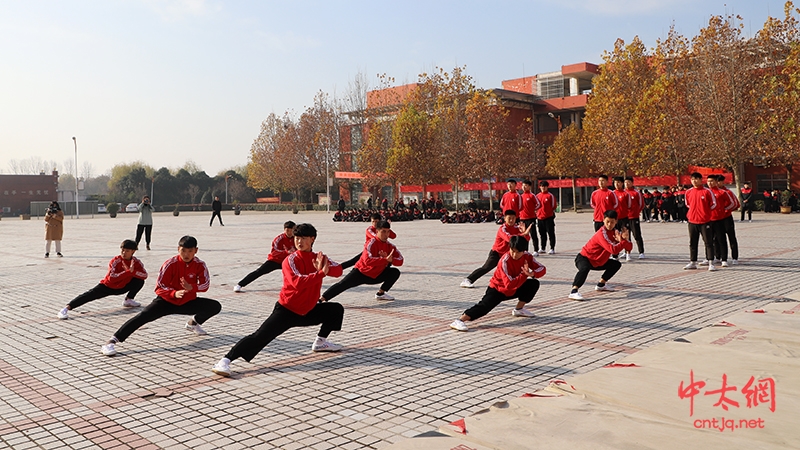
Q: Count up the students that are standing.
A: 9